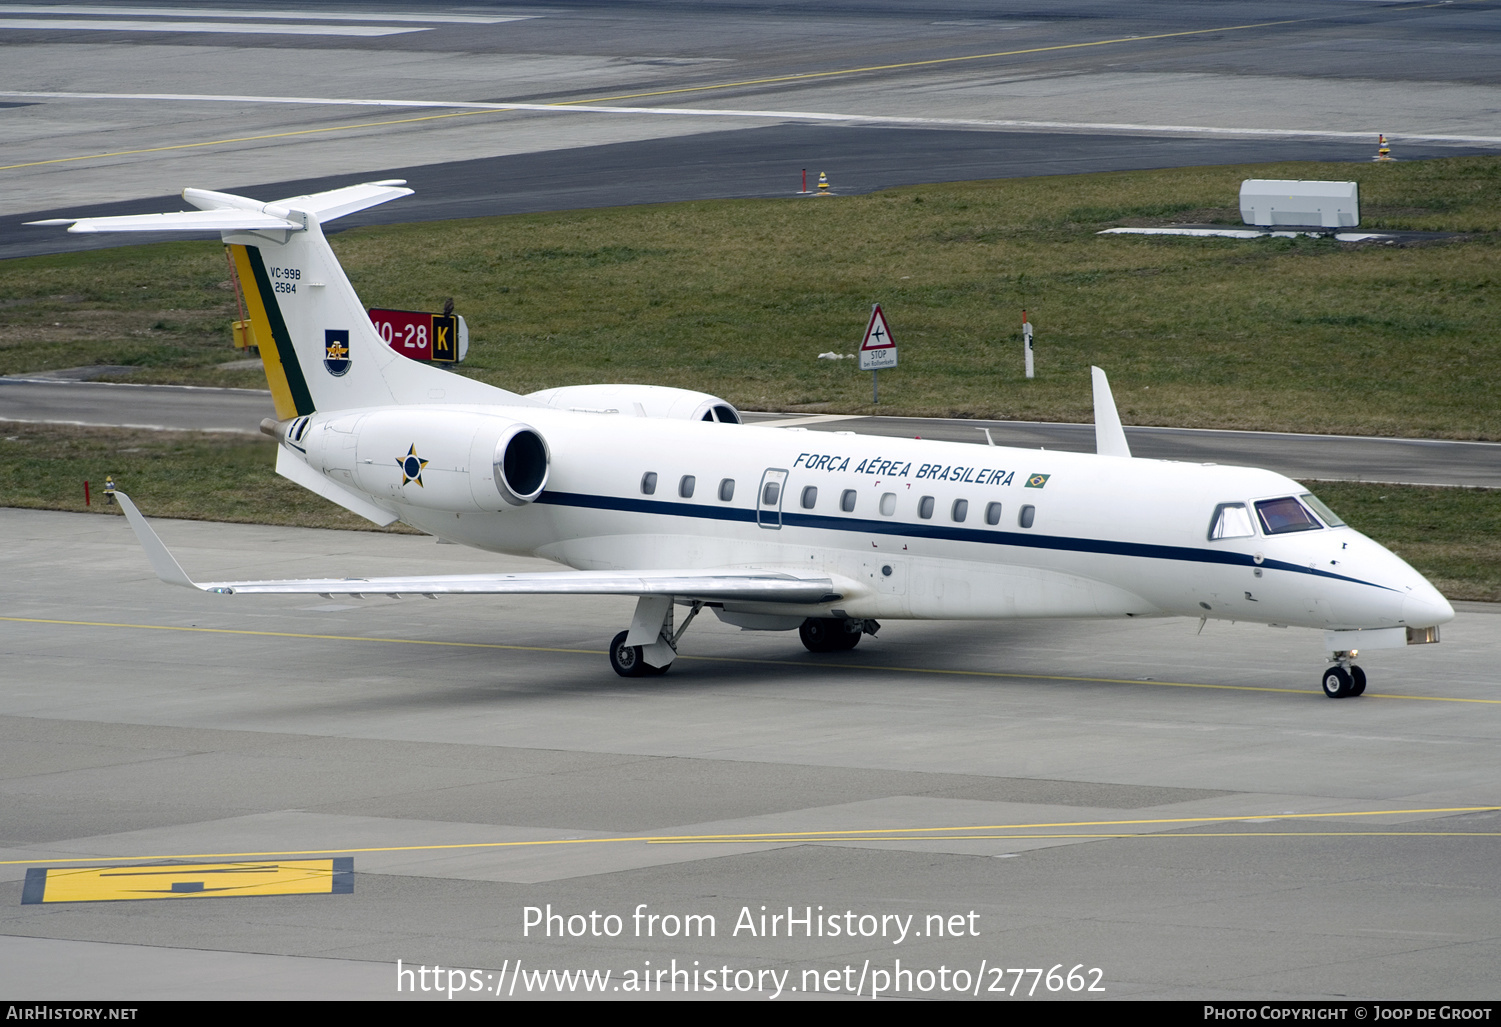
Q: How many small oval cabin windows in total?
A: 11